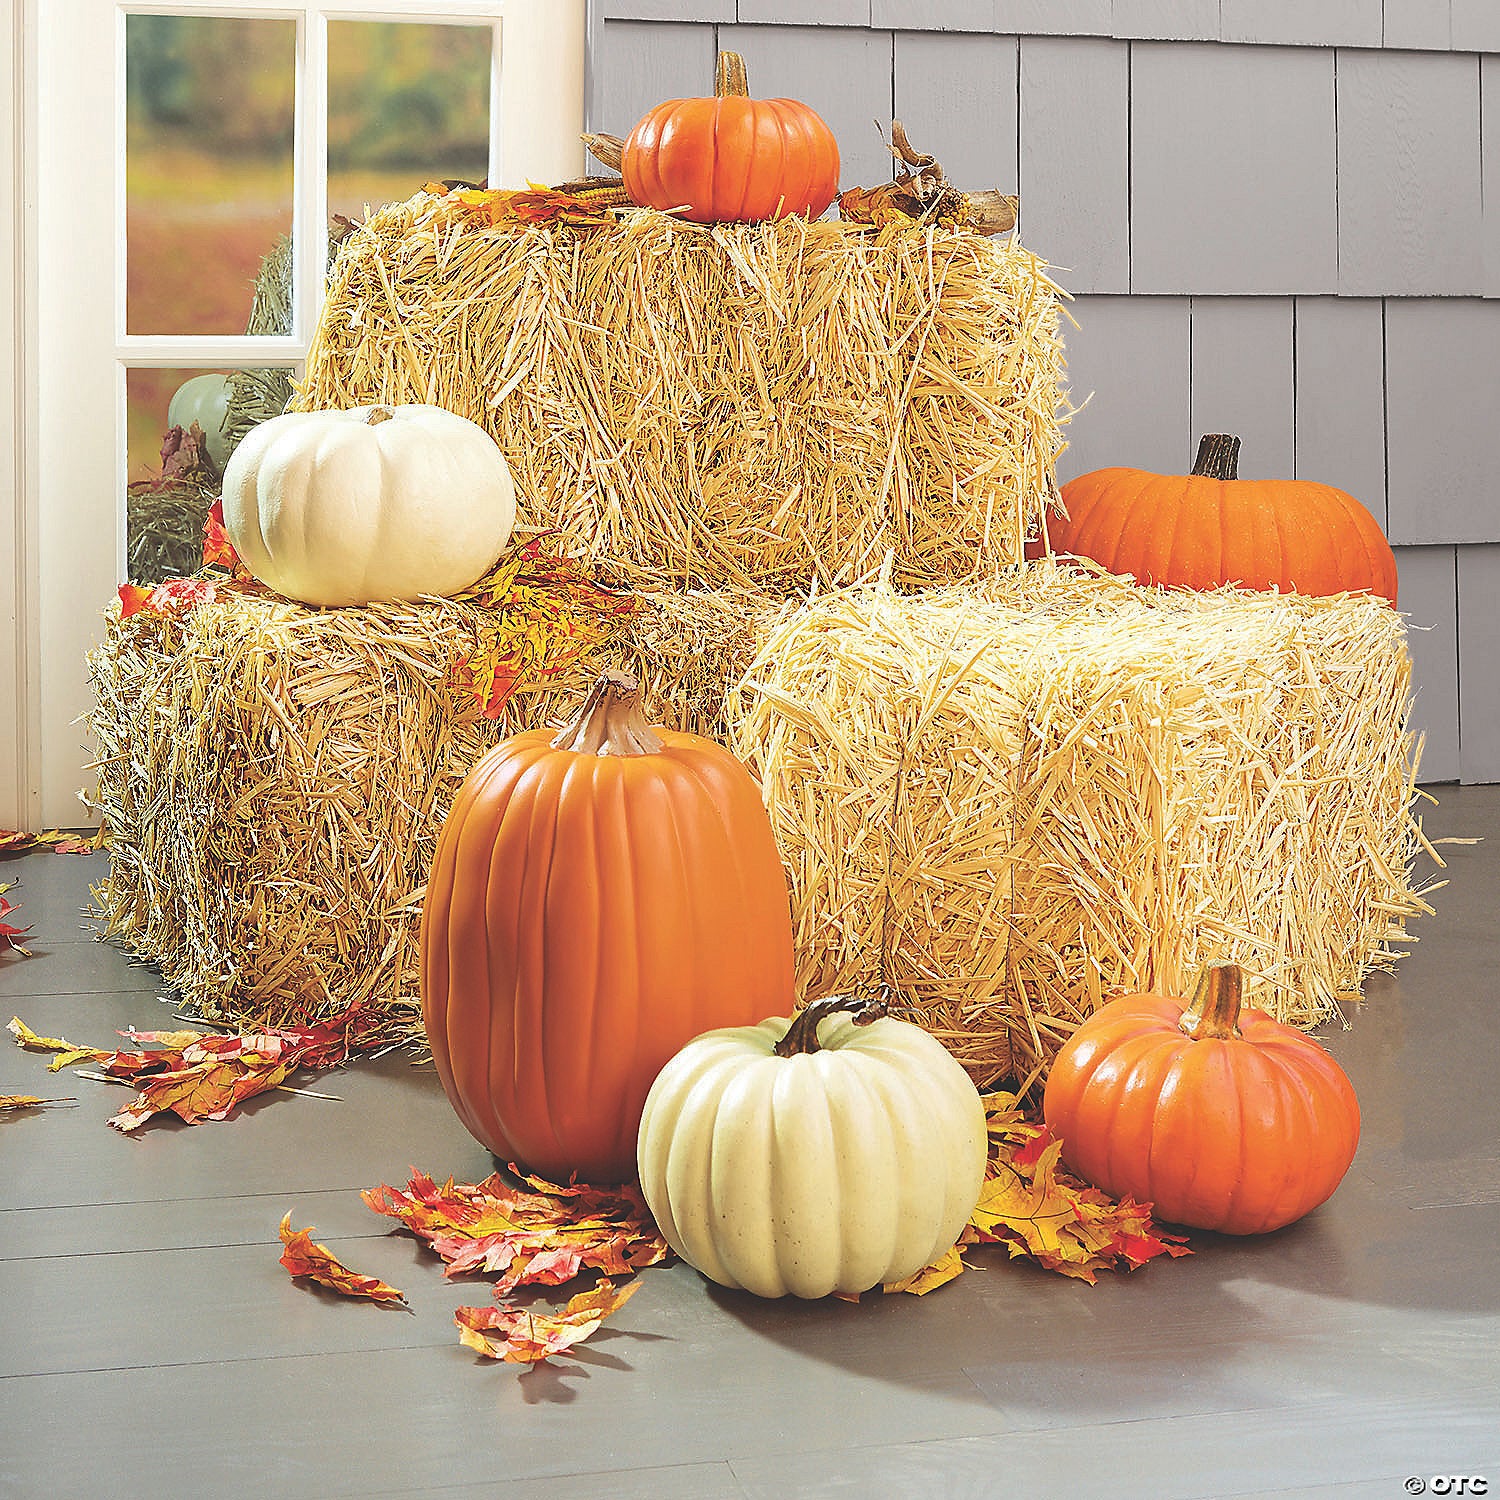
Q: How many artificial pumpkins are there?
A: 6